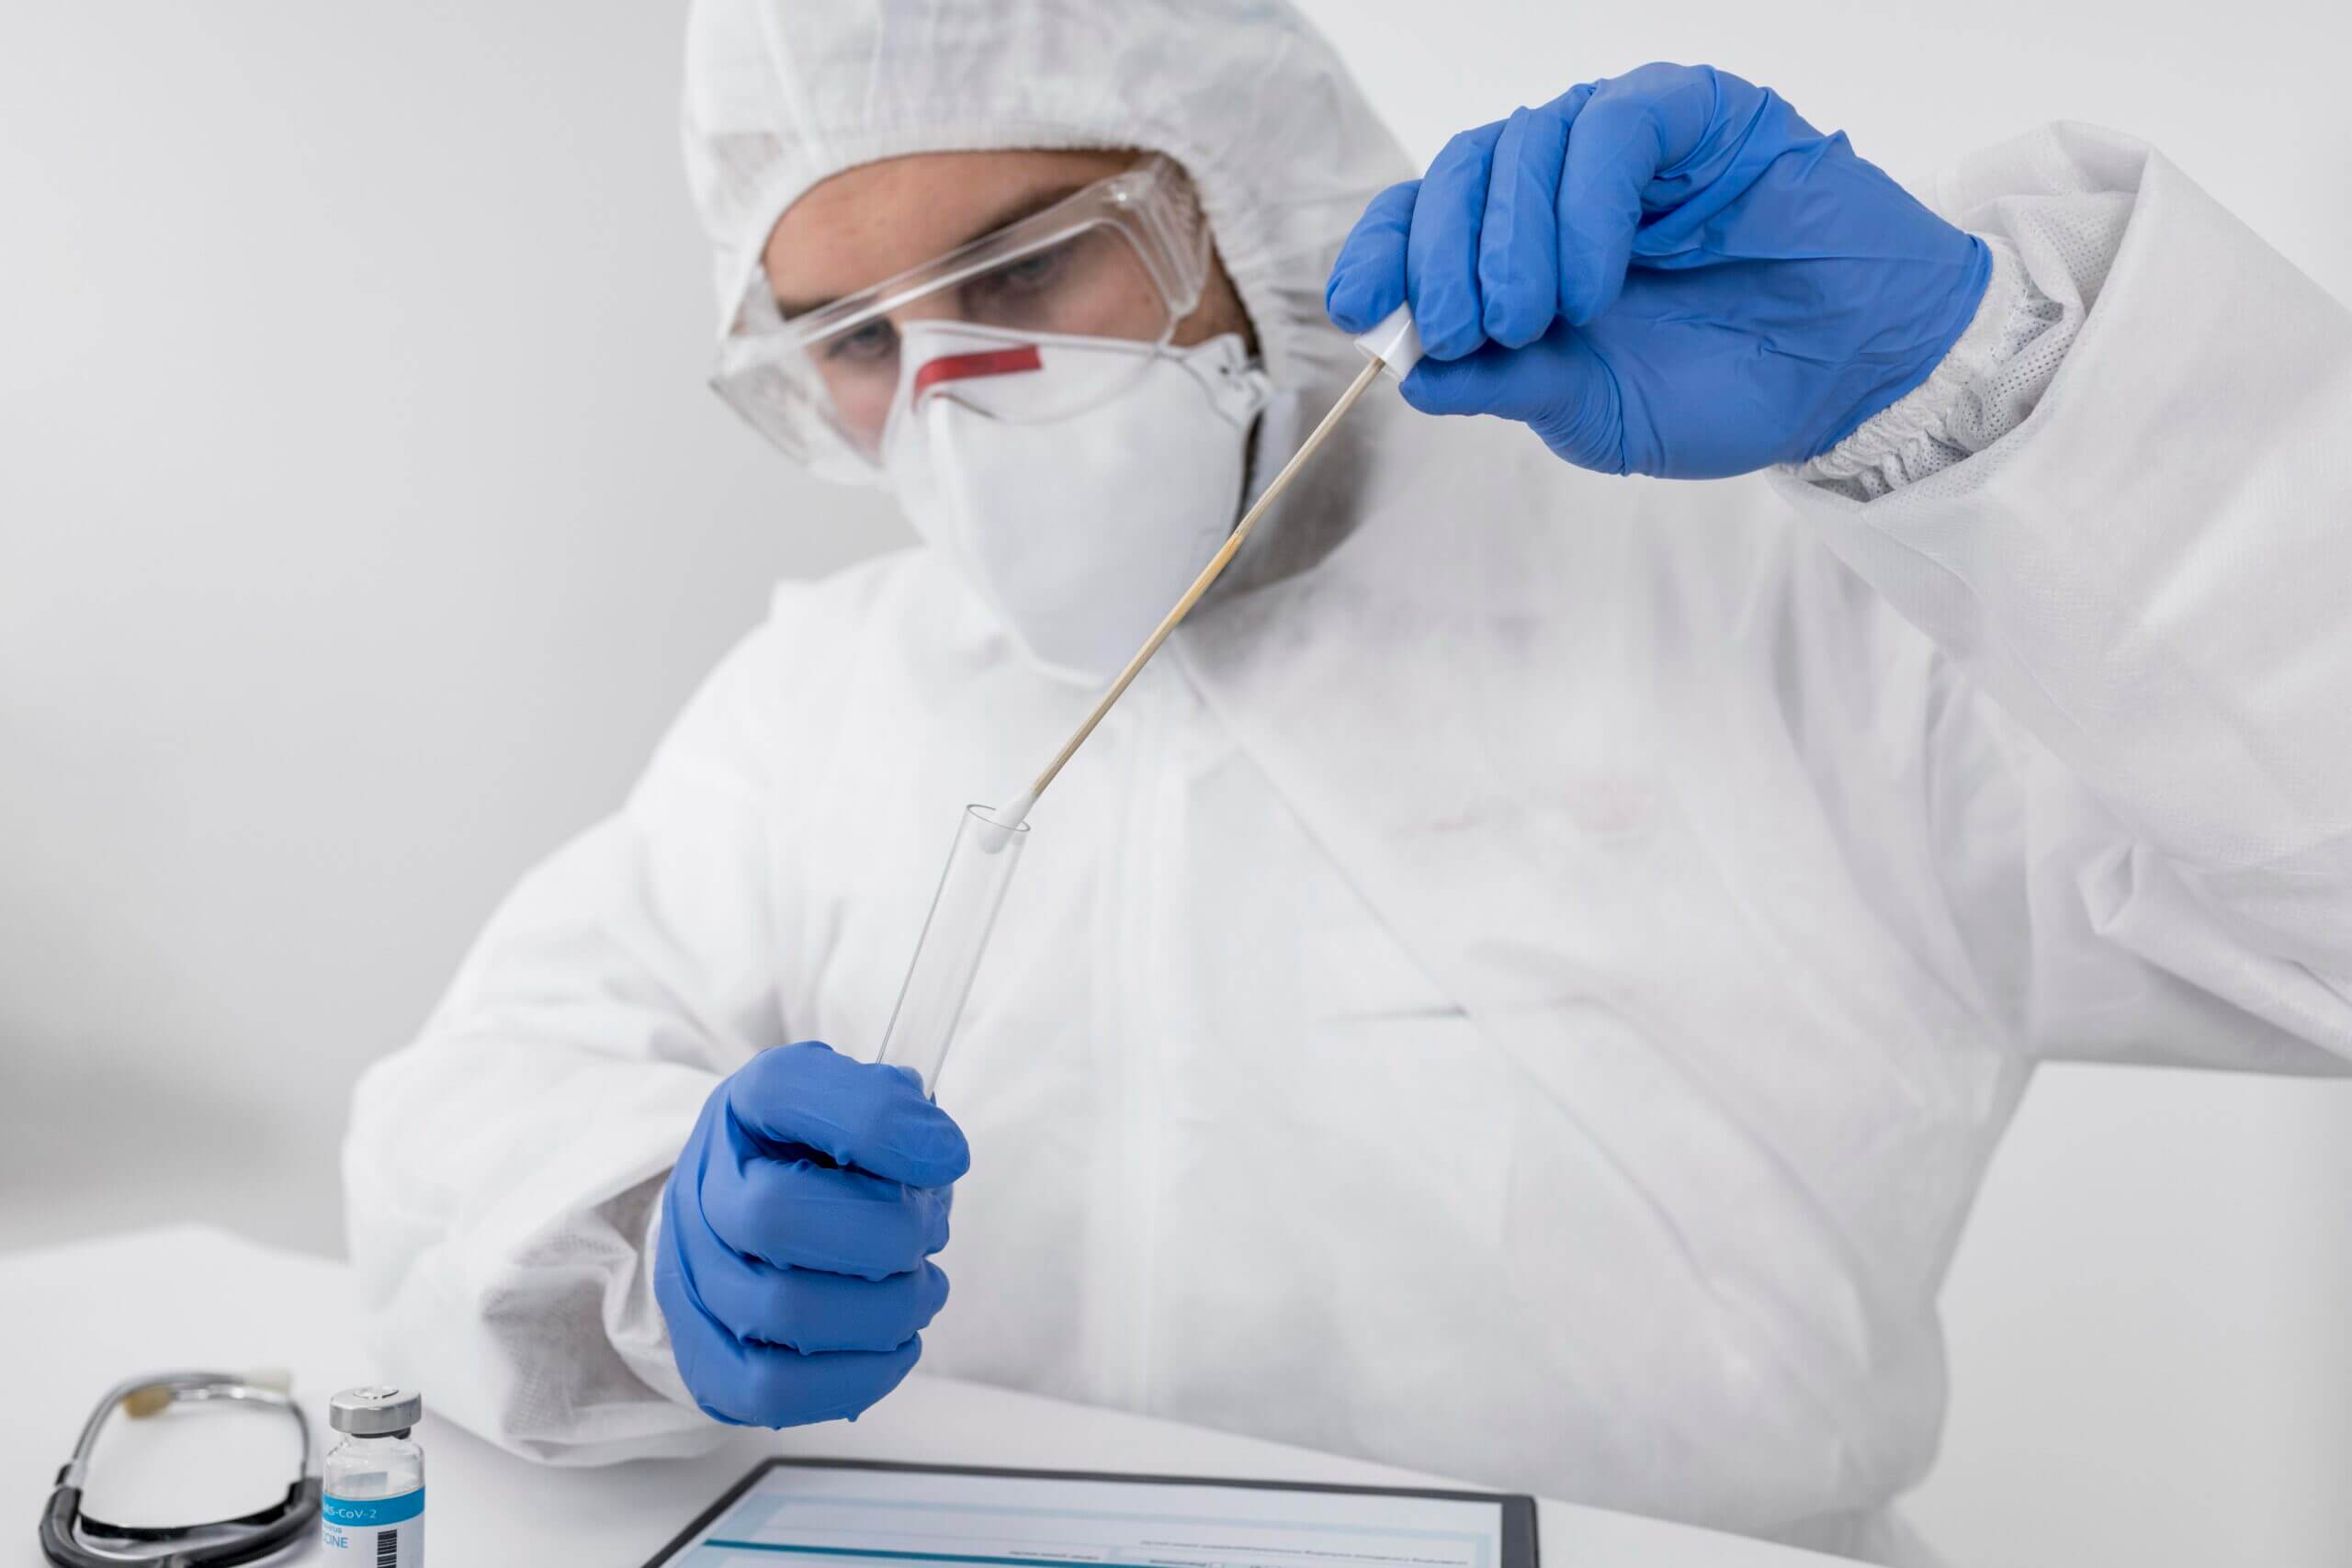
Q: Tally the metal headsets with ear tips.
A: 1